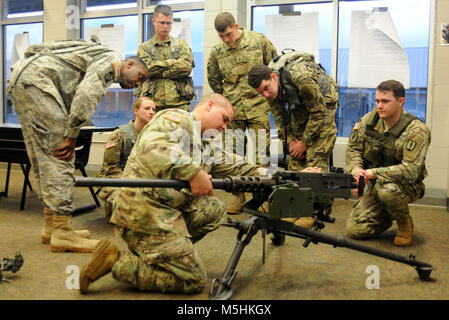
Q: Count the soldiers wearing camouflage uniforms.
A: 7